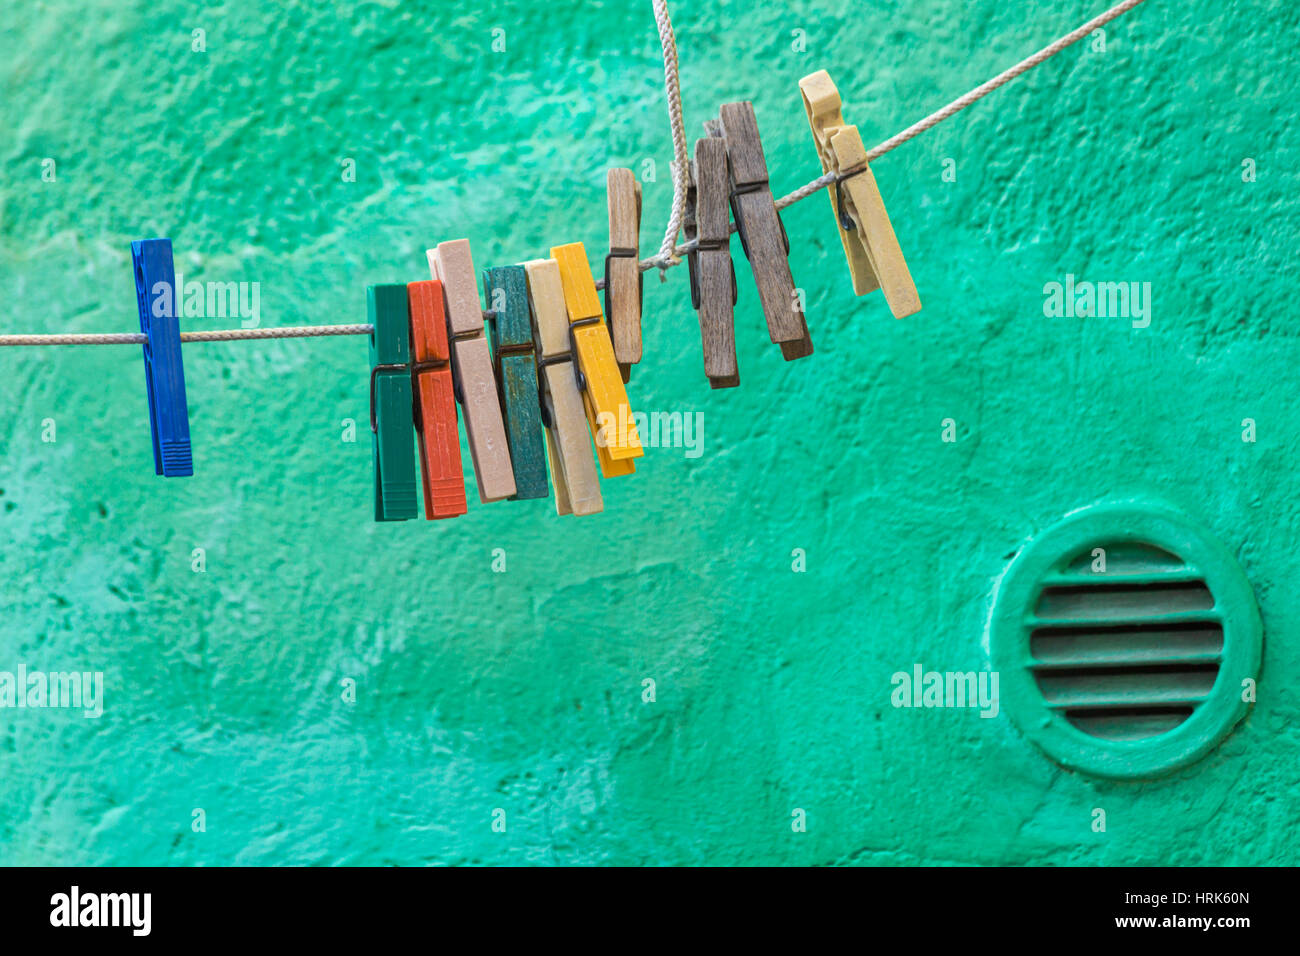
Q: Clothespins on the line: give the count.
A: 11